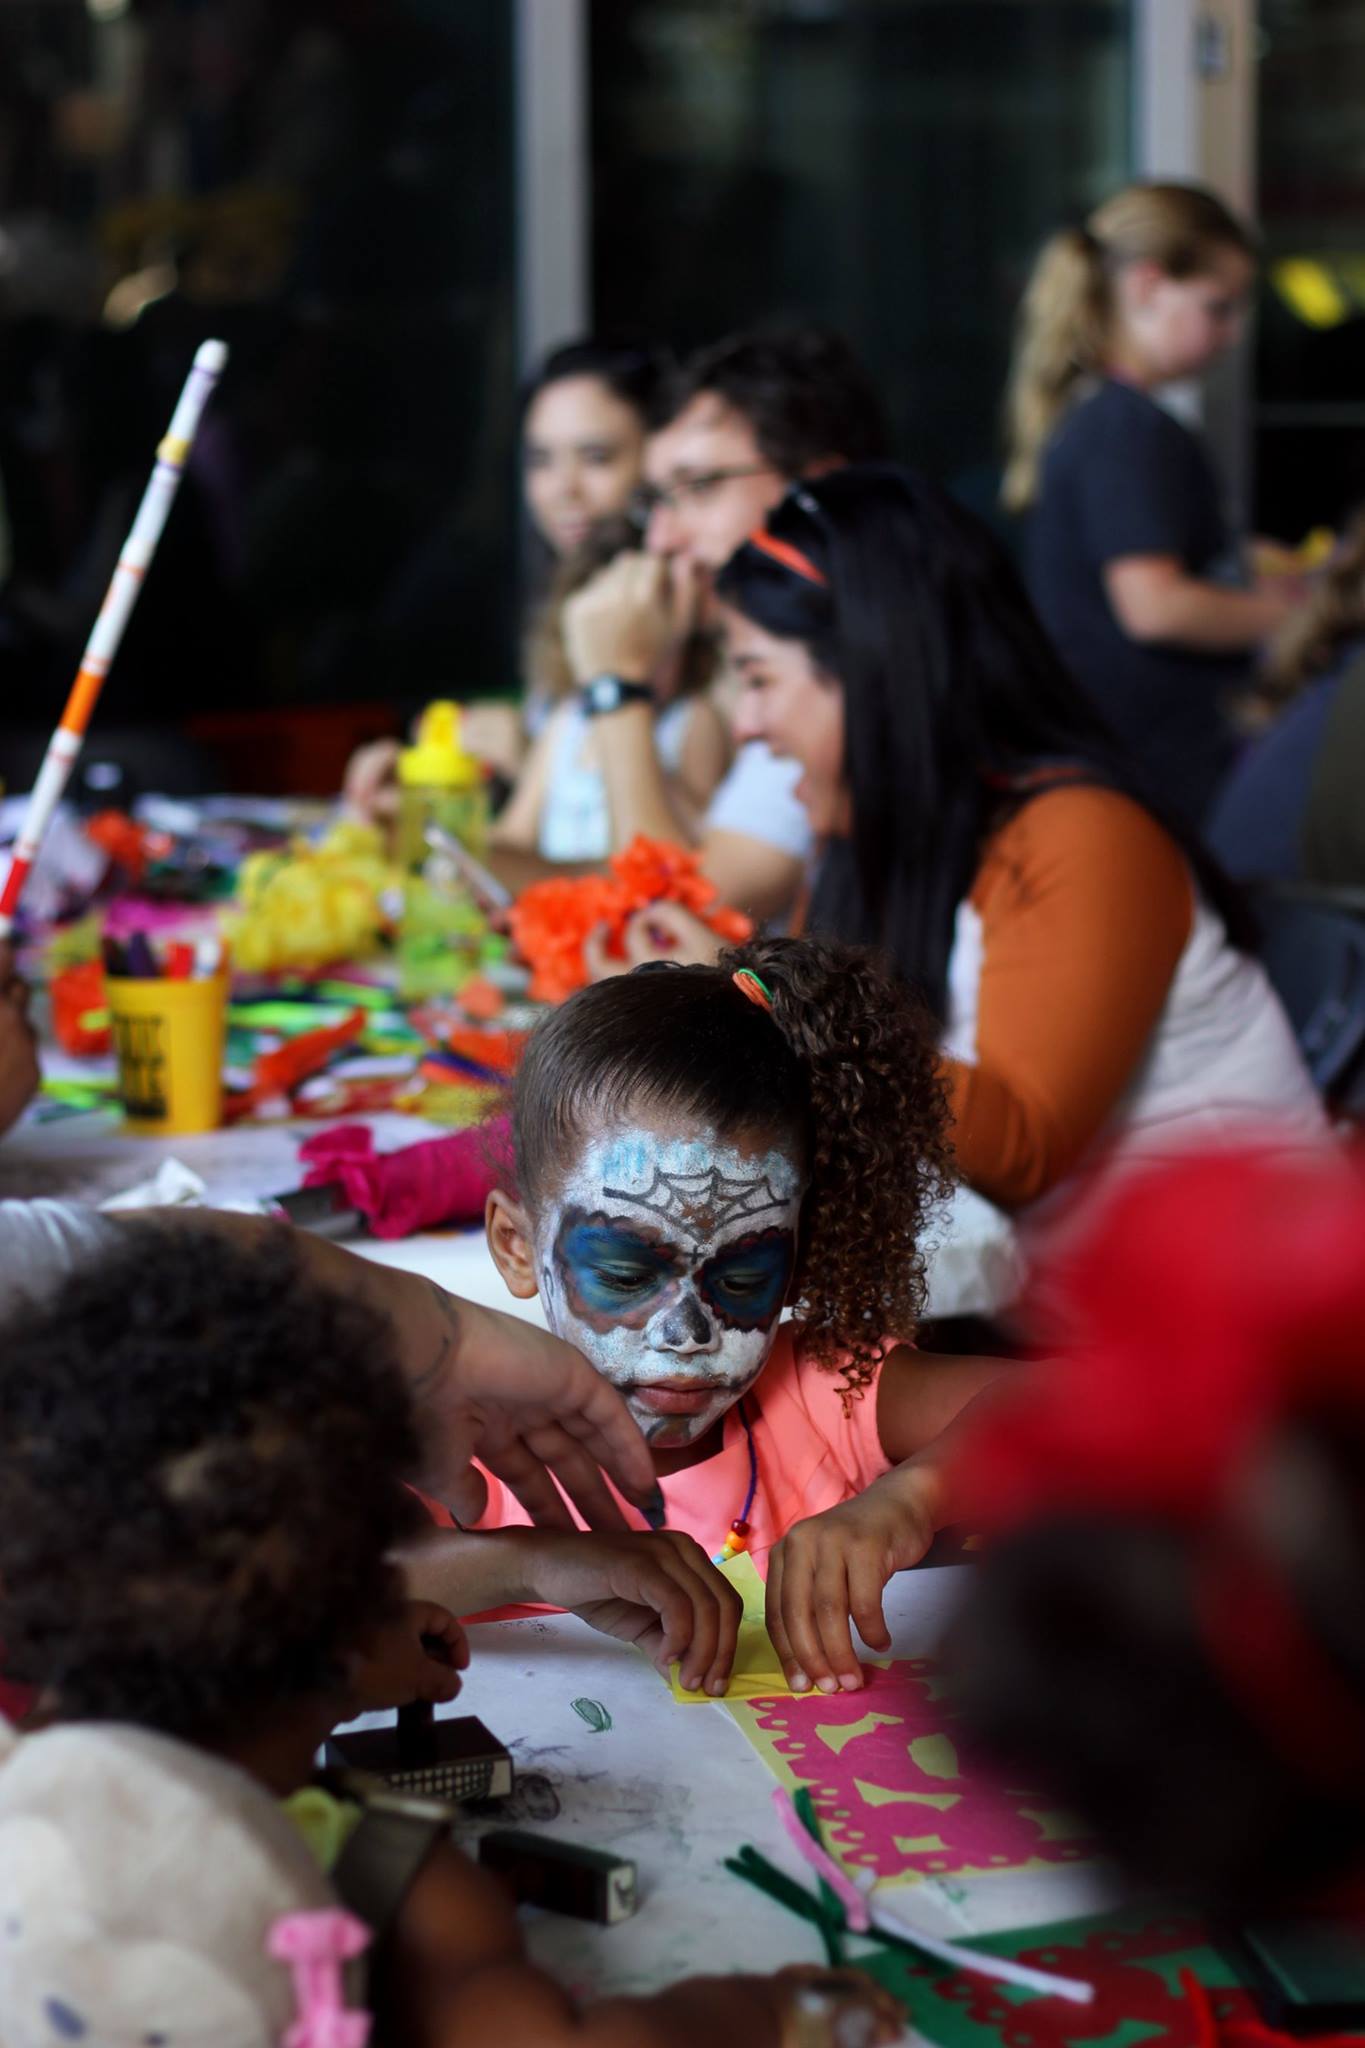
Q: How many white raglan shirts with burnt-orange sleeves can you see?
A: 1